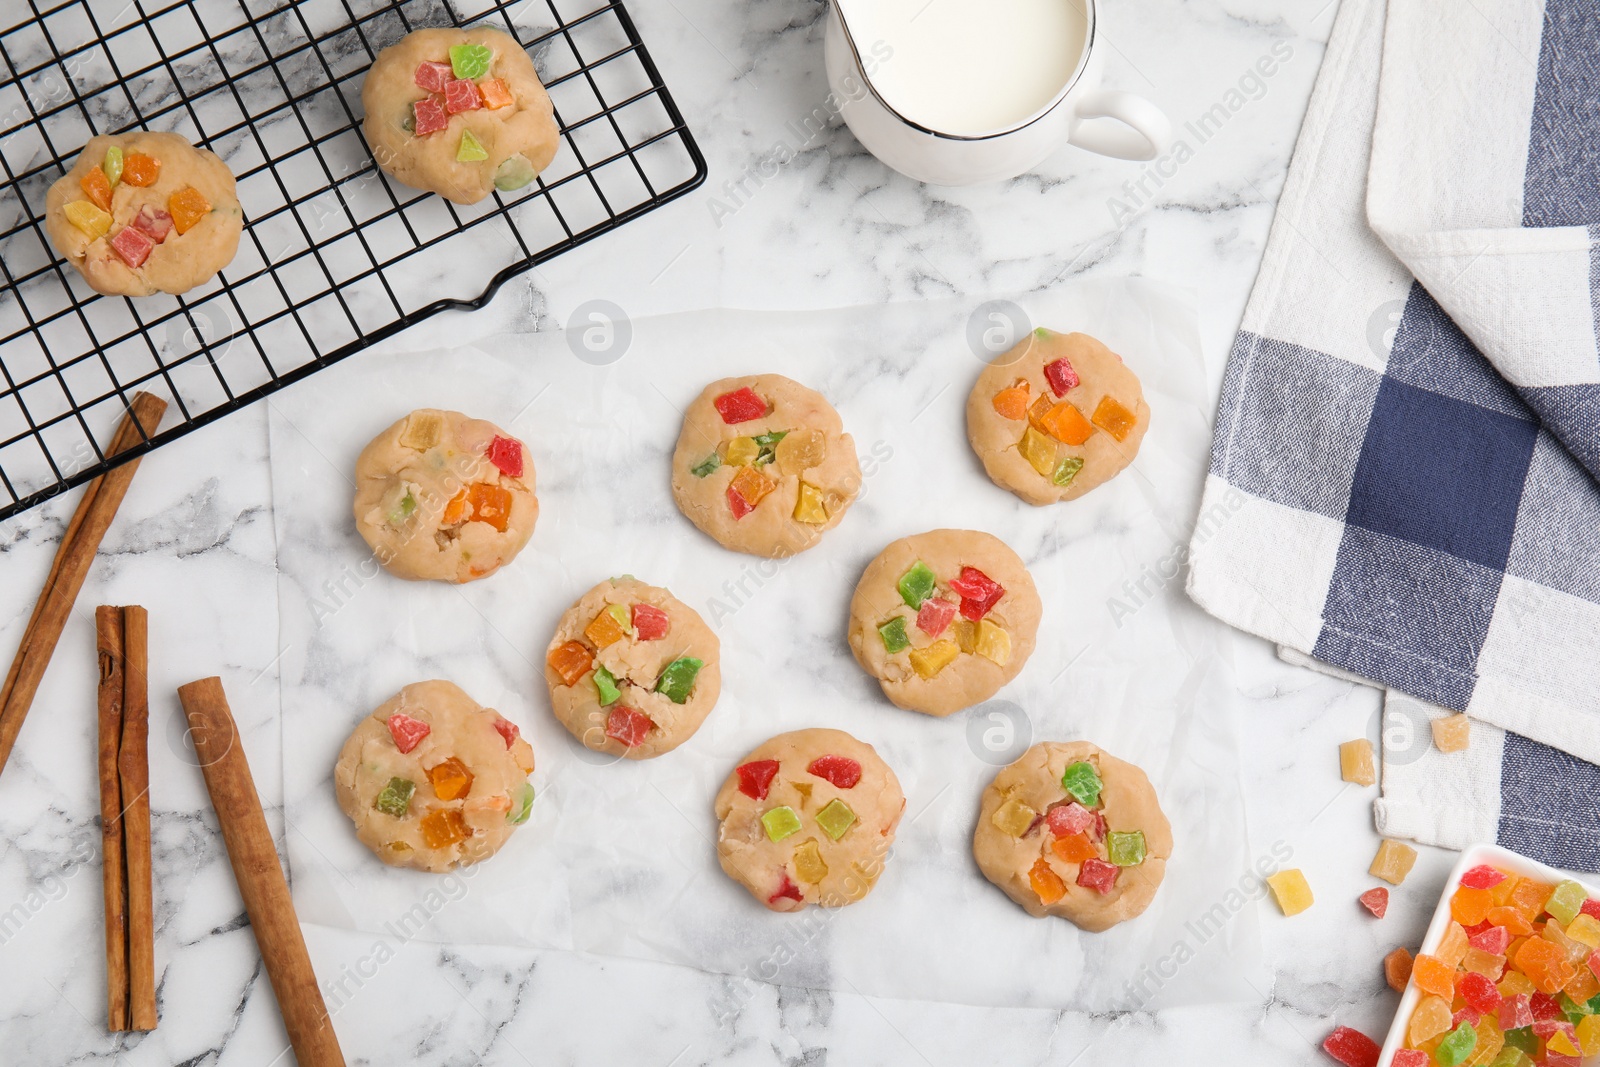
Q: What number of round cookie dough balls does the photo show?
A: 10